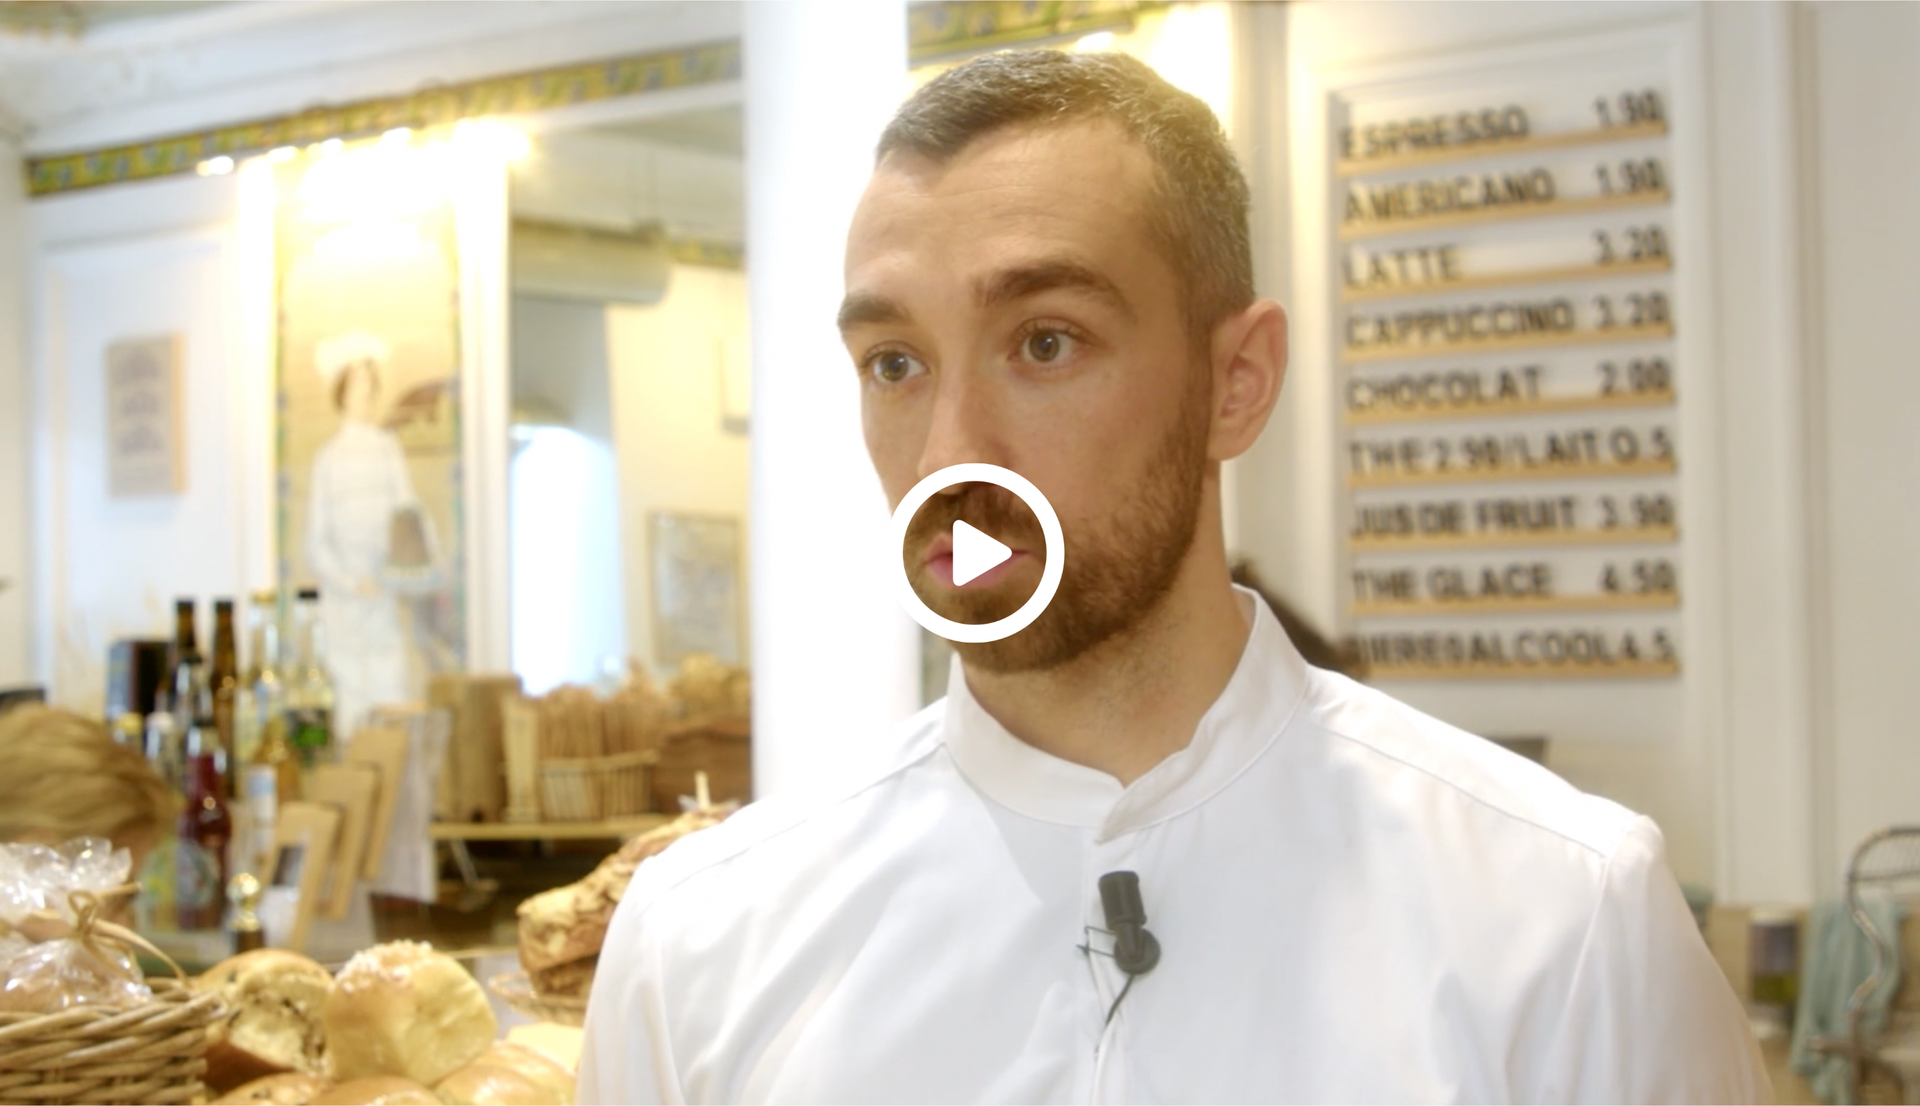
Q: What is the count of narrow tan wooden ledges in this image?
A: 9